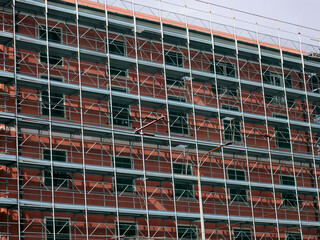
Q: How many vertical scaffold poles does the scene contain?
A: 12